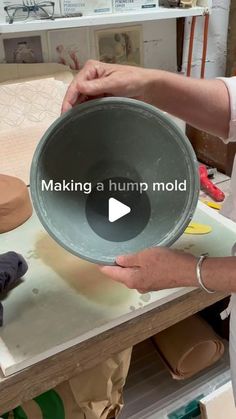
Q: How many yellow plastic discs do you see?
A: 2